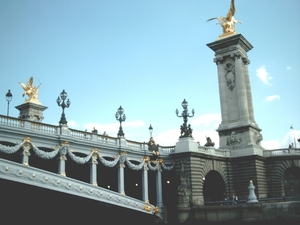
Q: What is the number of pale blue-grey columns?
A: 6